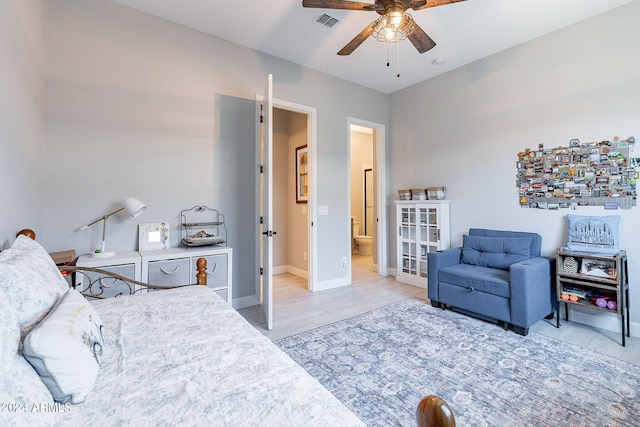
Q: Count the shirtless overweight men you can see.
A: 0